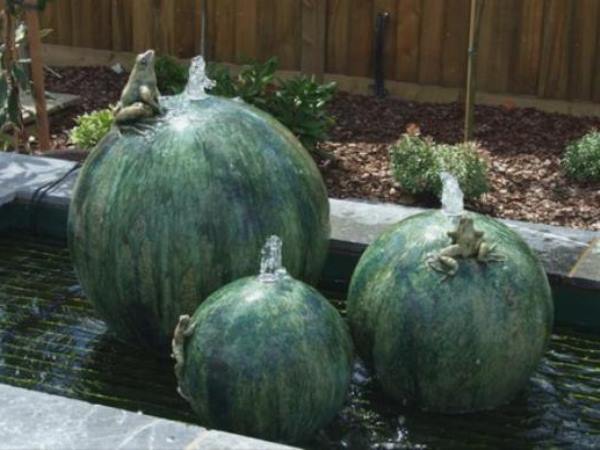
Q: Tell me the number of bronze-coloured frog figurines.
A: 3